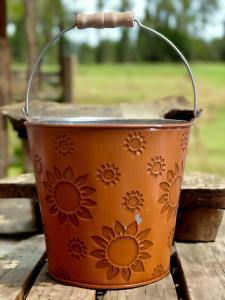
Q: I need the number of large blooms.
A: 3